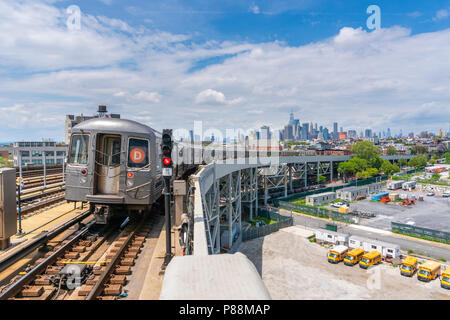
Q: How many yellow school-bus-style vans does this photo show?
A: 6